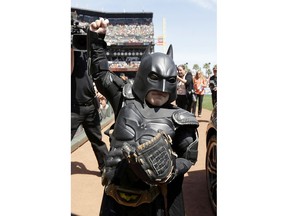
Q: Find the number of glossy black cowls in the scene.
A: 1